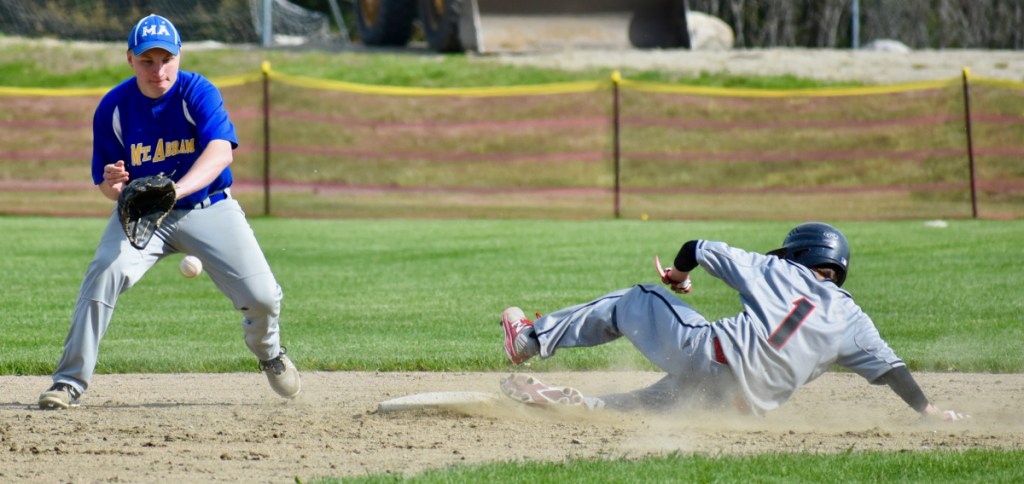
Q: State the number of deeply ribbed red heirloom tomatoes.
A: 0